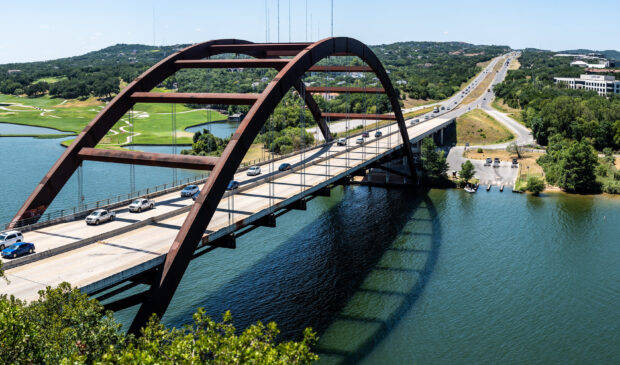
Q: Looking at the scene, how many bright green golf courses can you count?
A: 1